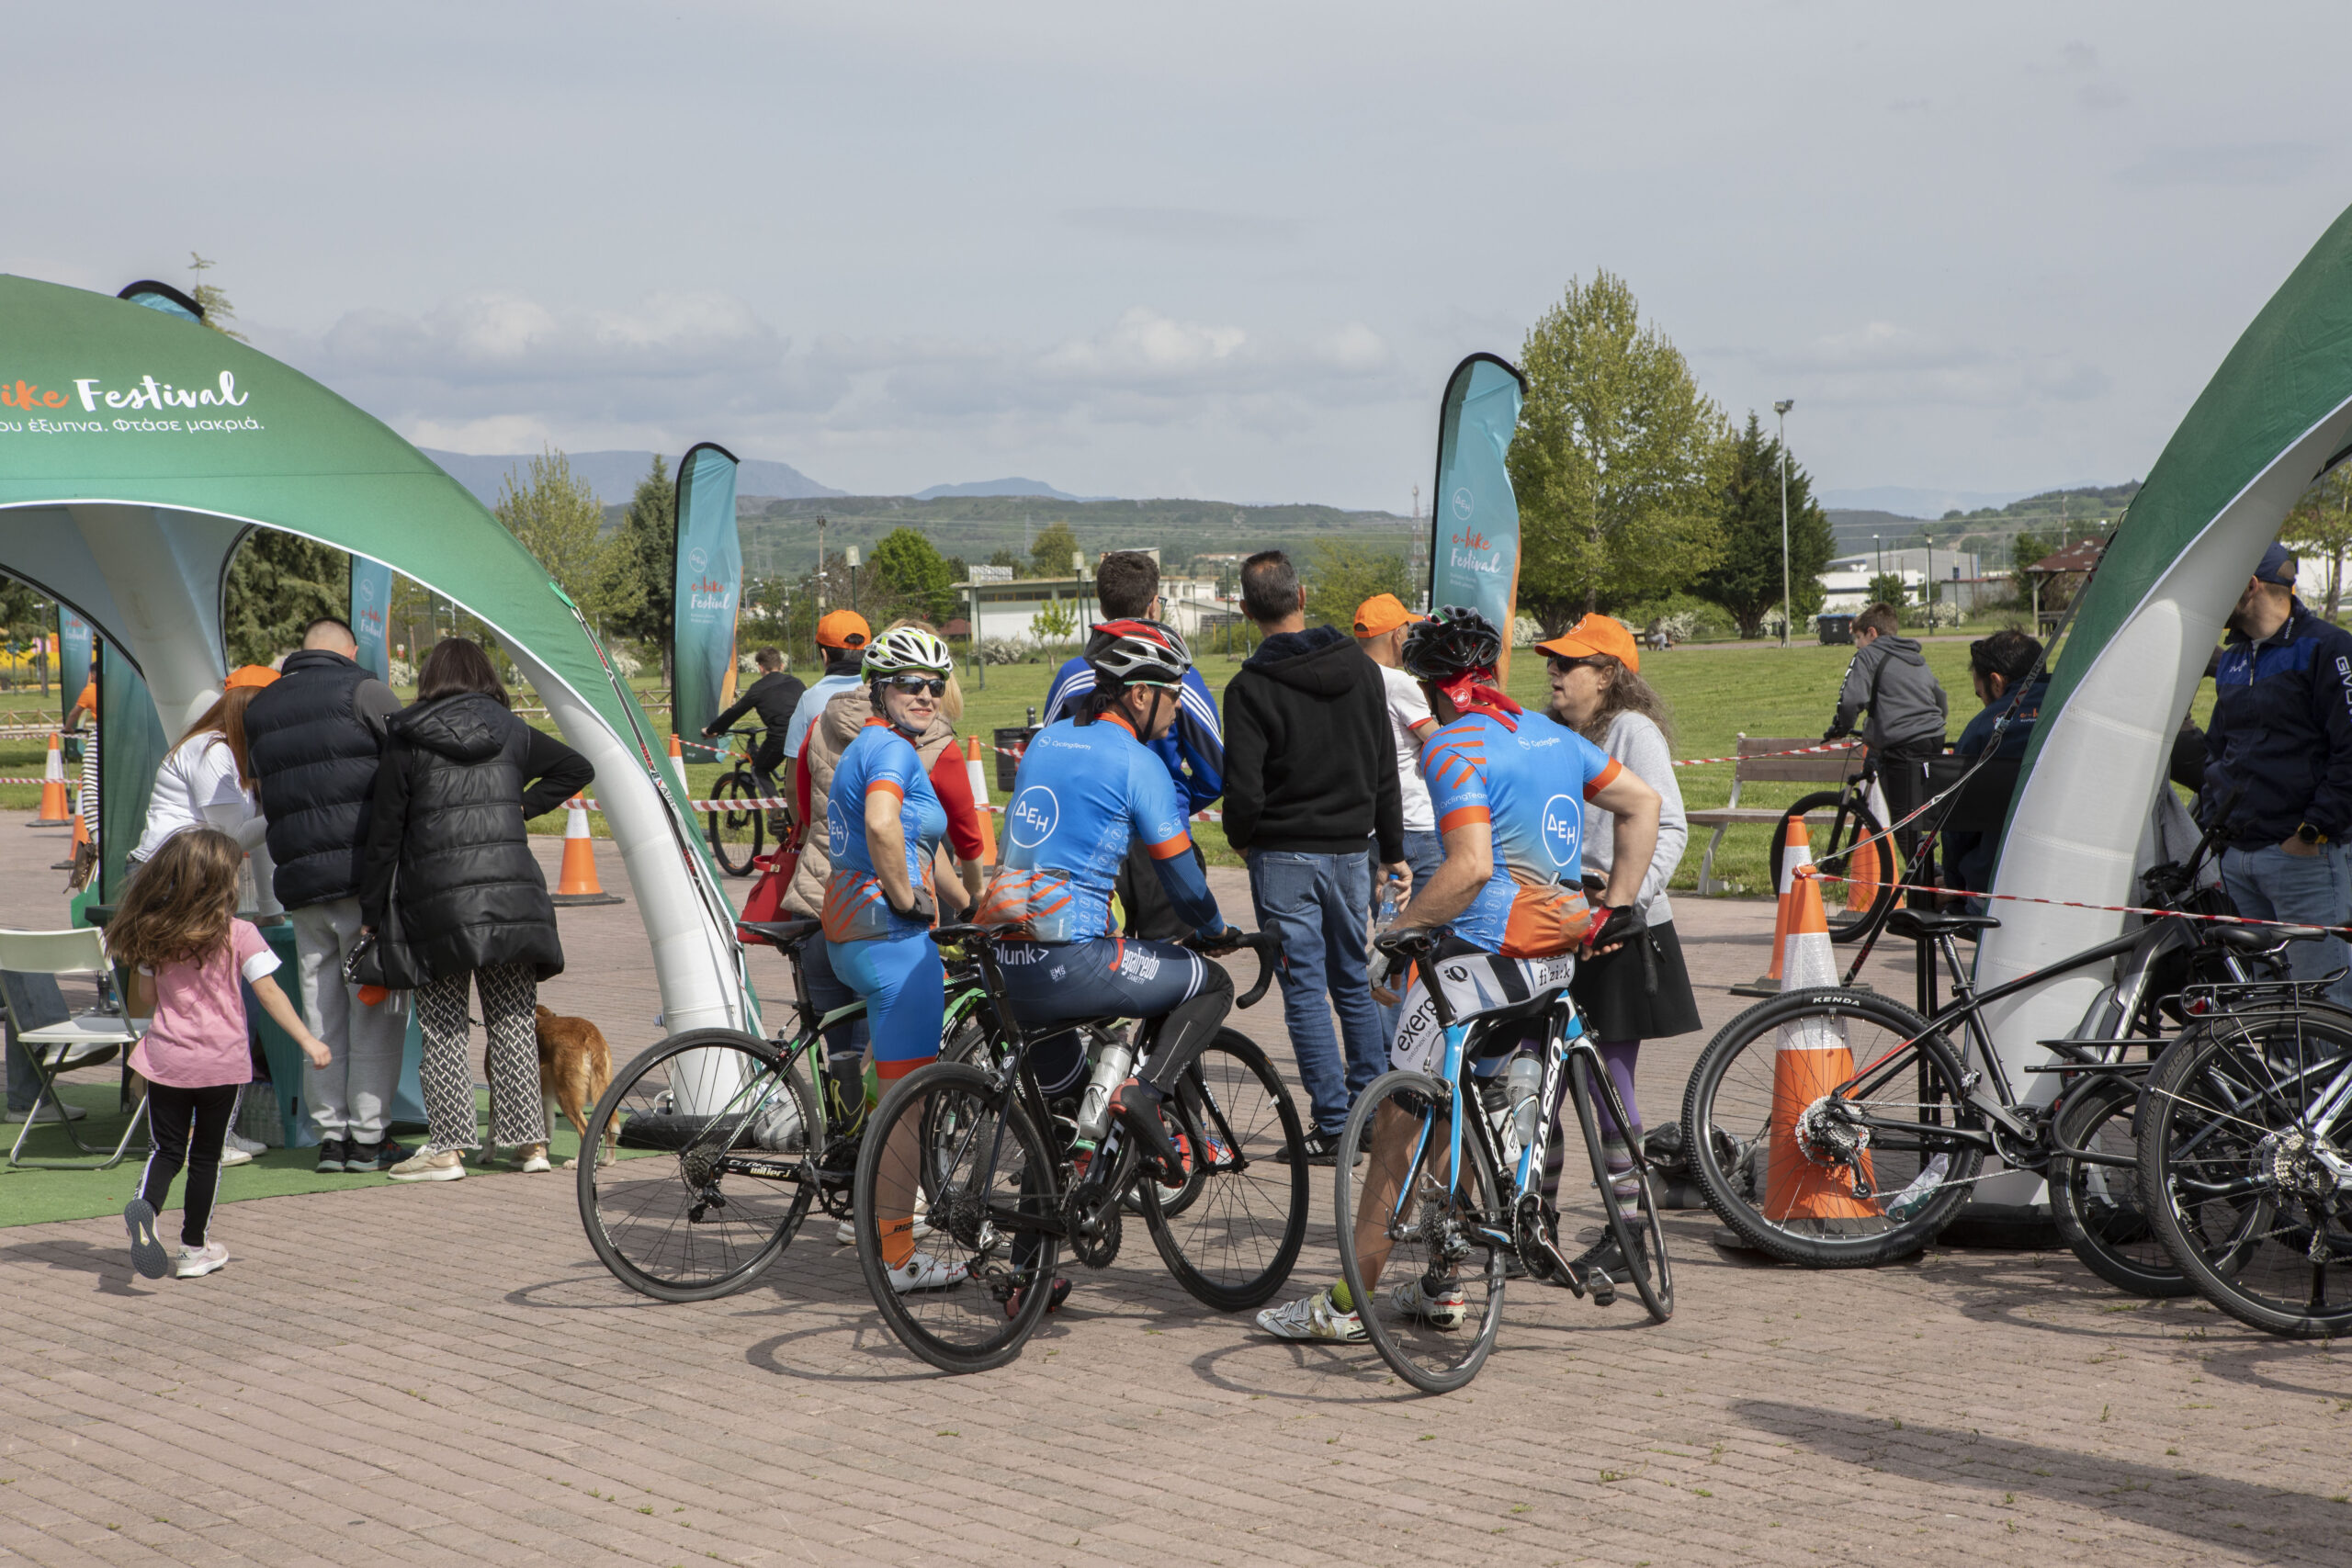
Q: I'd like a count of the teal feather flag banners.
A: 5